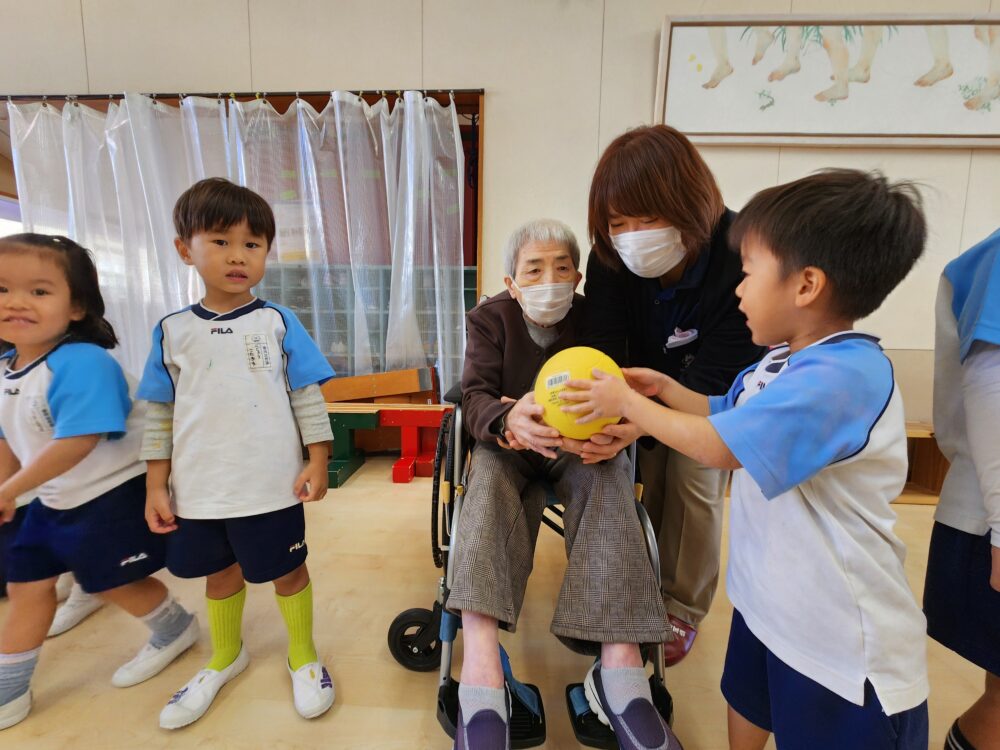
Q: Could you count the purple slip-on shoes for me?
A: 2